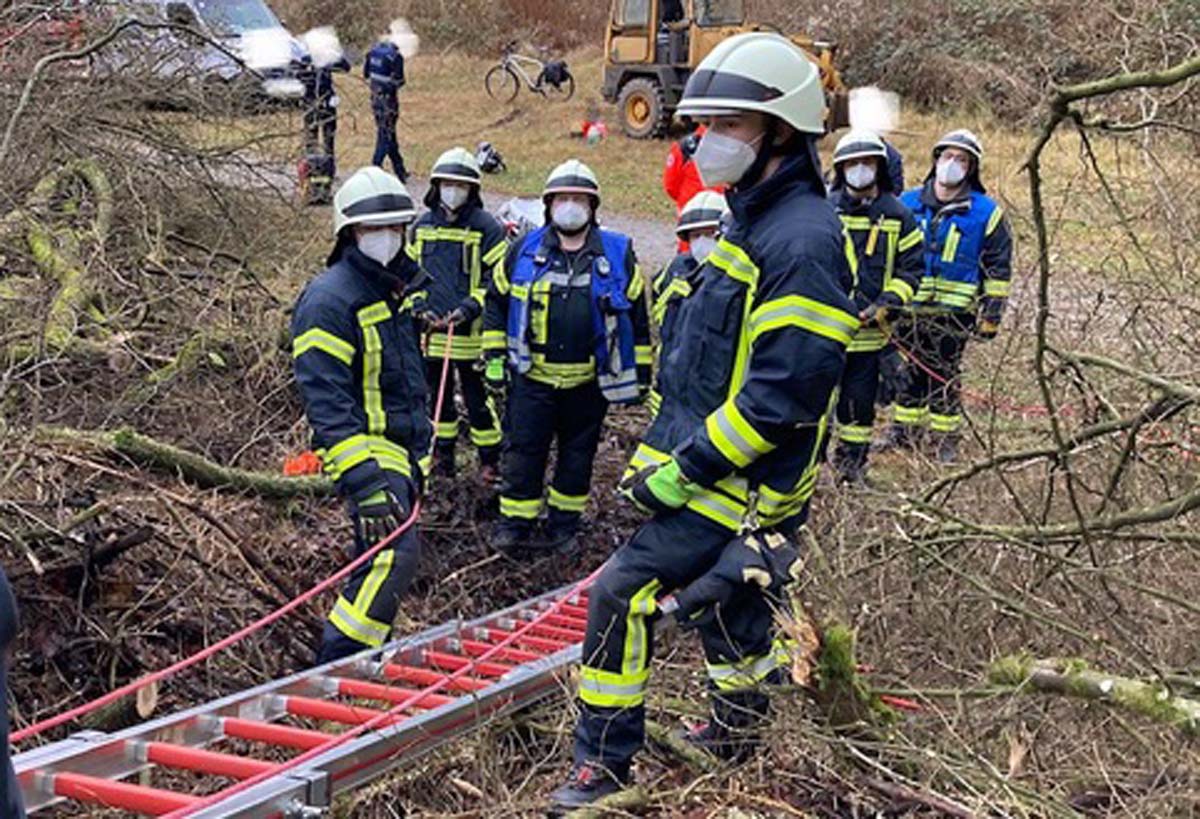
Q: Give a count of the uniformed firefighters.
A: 7